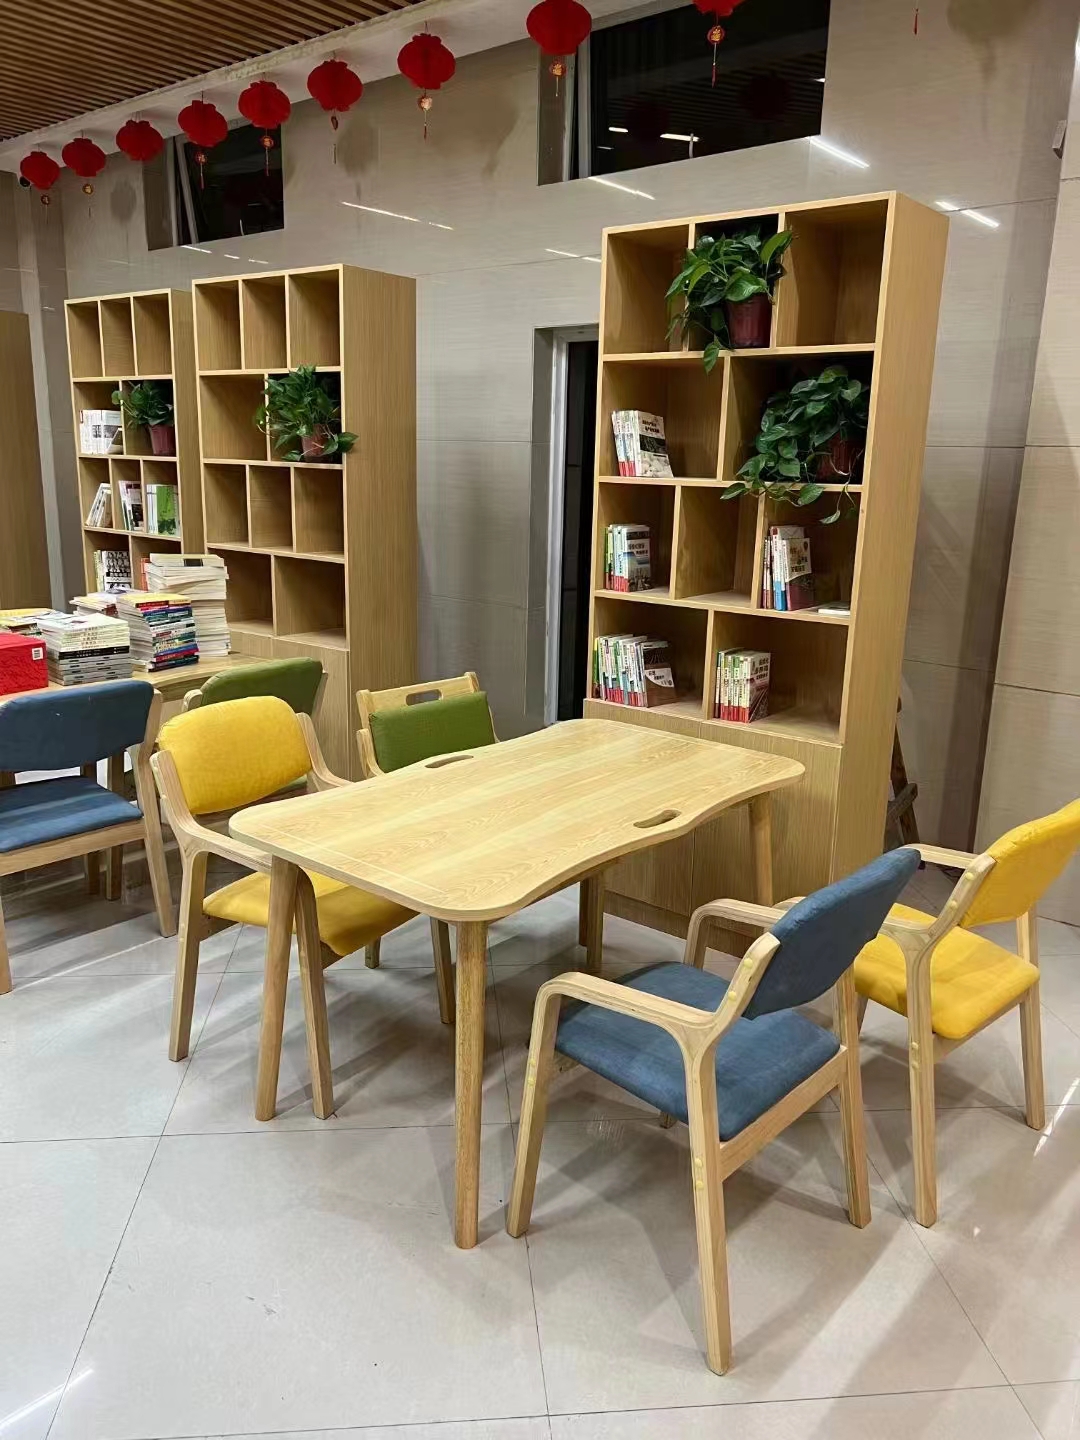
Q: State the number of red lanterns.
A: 9